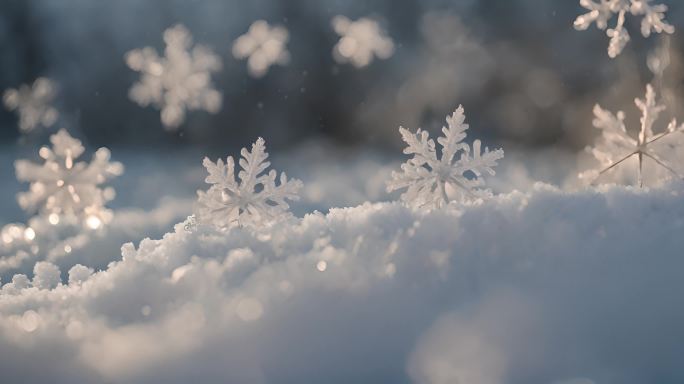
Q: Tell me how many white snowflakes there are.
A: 9